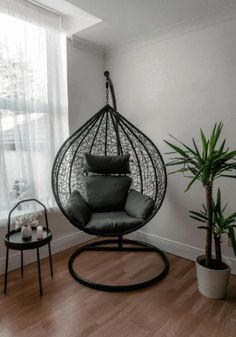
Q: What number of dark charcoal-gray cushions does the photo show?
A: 5